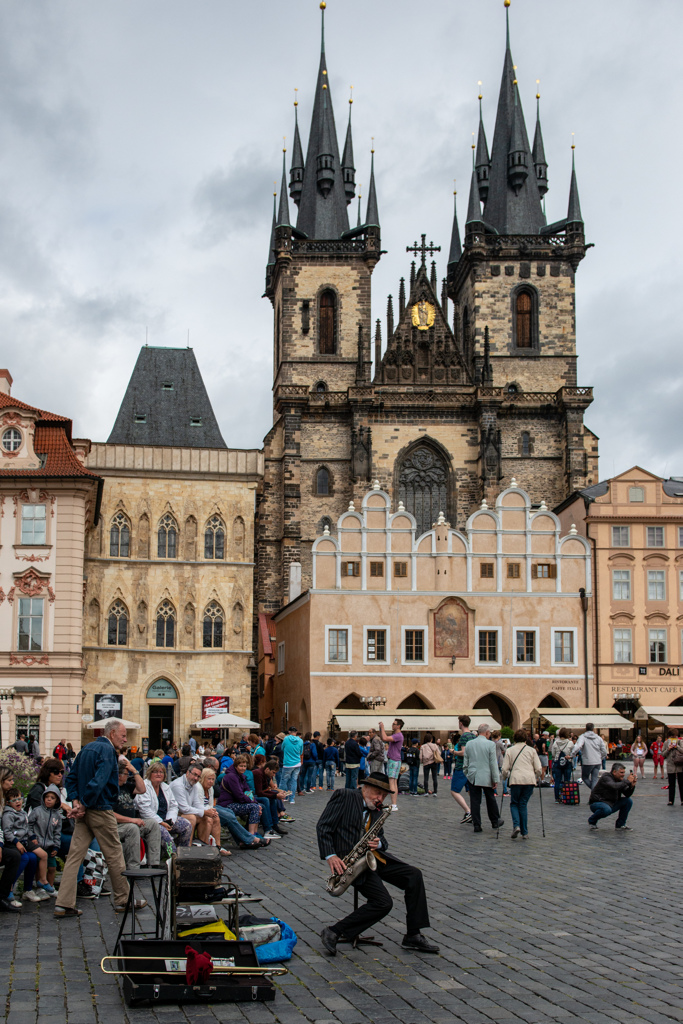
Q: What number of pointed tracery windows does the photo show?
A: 7